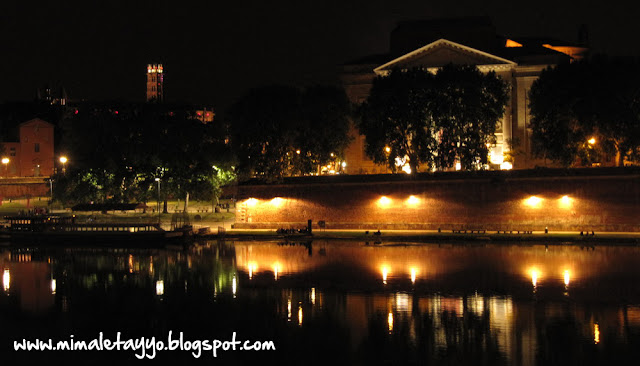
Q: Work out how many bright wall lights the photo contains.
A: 6